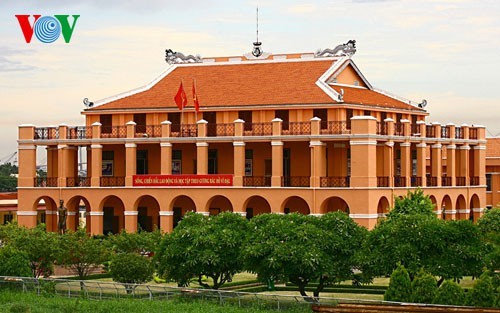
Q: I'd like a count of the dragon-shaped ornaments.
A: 2